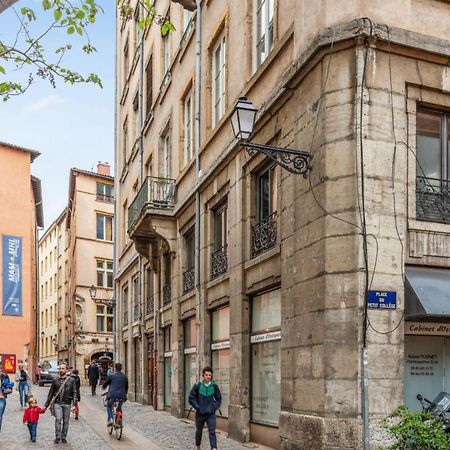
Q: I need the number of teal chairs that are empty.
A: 0